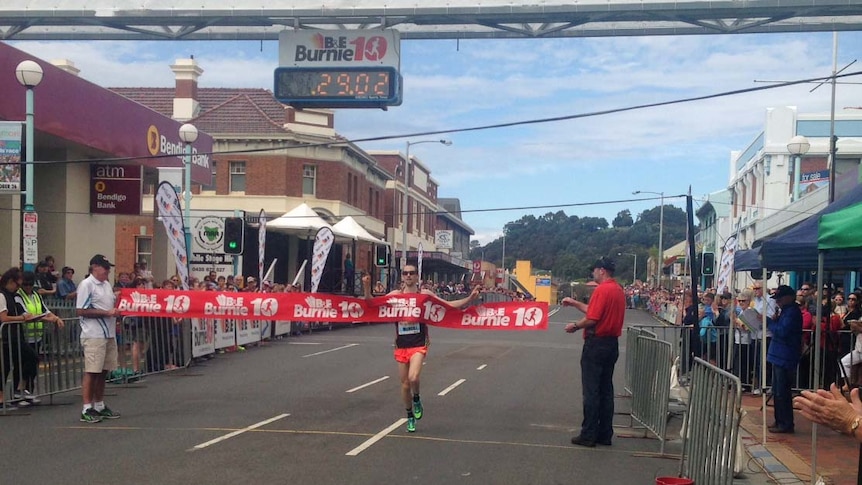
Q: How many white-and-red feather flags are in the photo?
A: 5